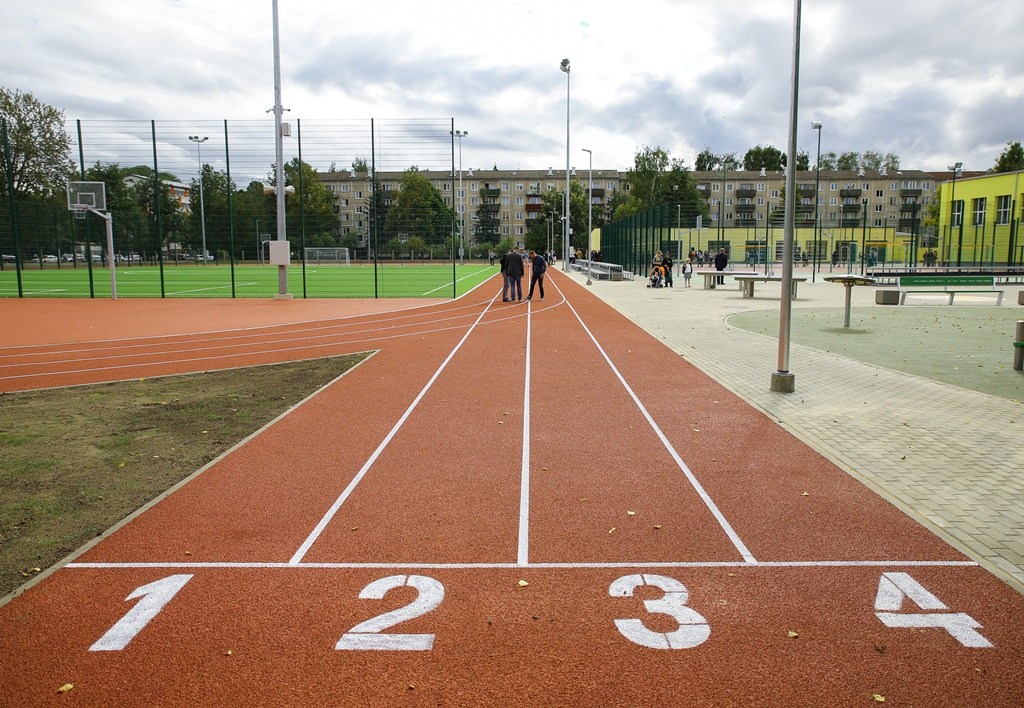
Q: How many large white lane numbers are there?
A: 4